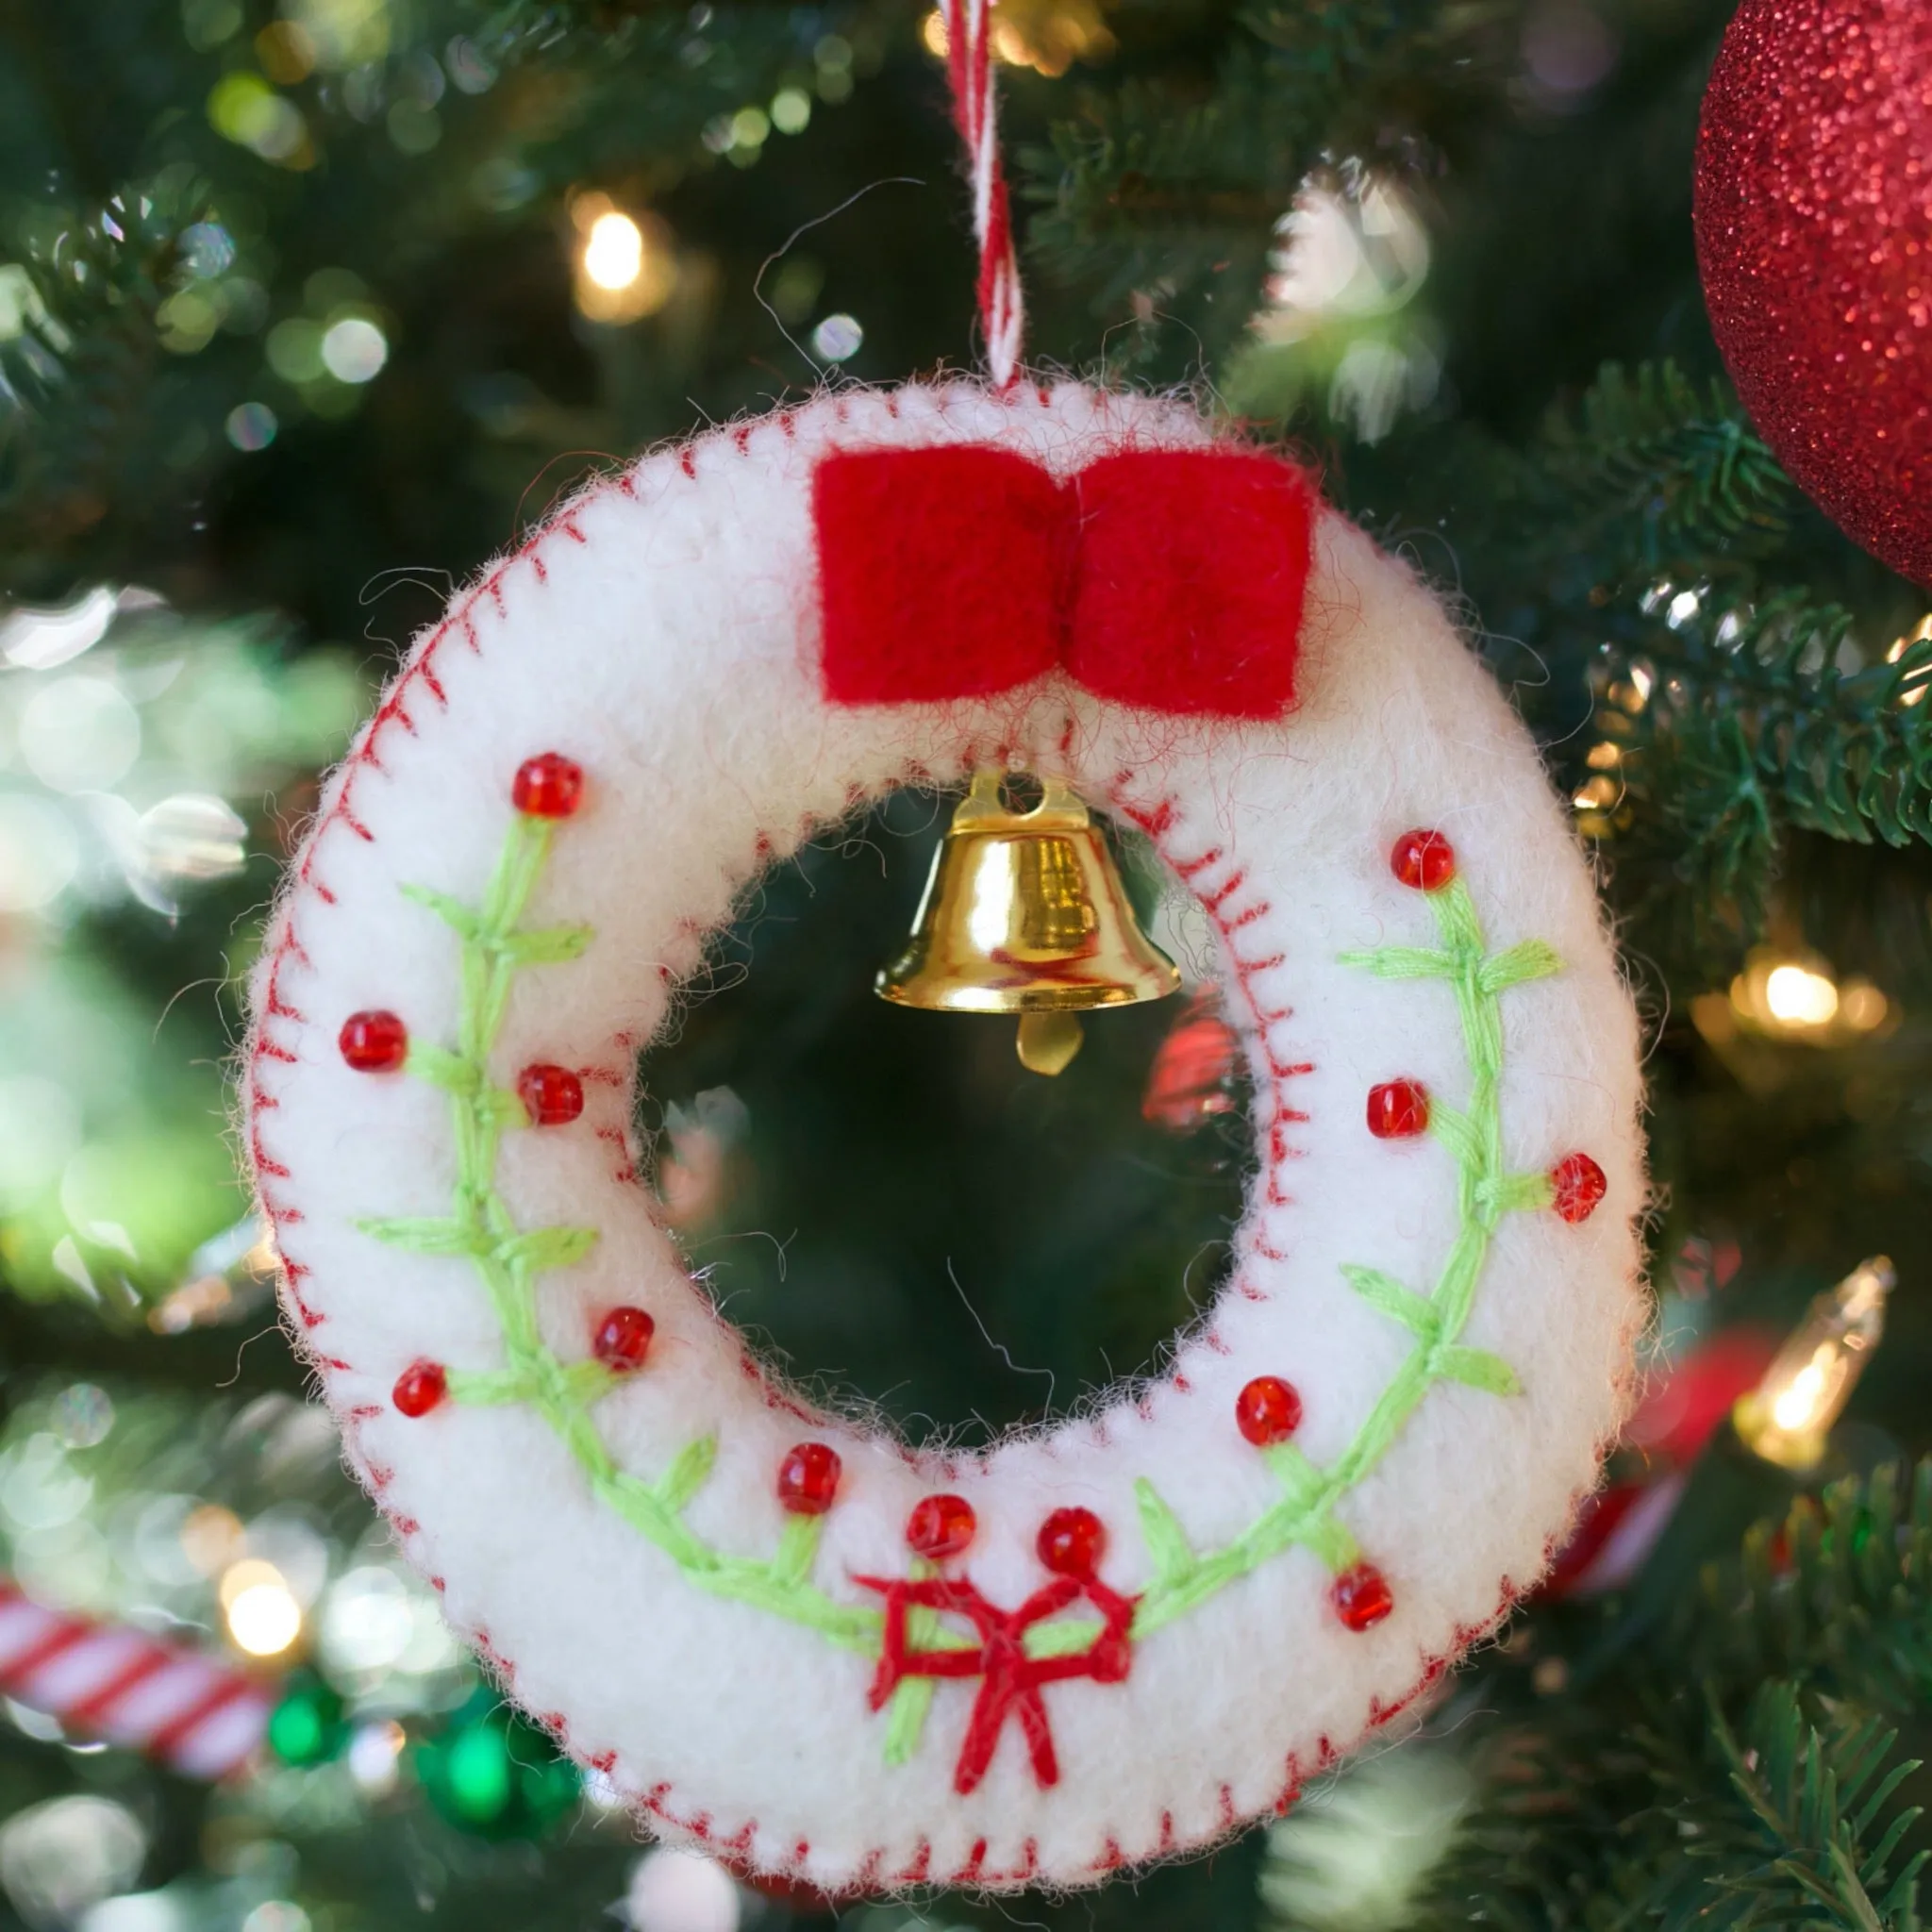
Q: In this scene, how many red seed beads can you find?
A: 13